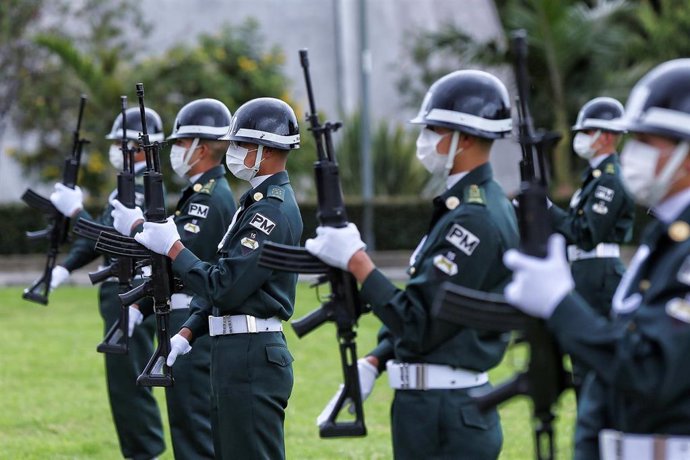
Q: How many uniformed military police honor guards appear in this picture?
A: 6